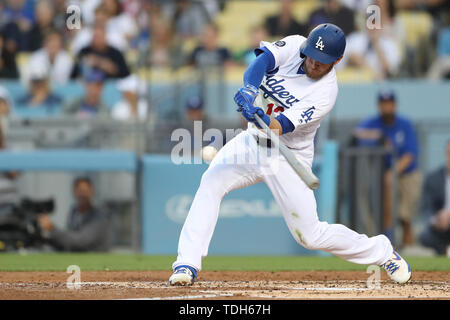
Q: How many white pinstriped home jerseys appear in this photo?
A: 0